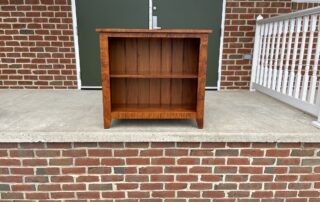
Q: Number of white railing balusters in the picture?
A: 11